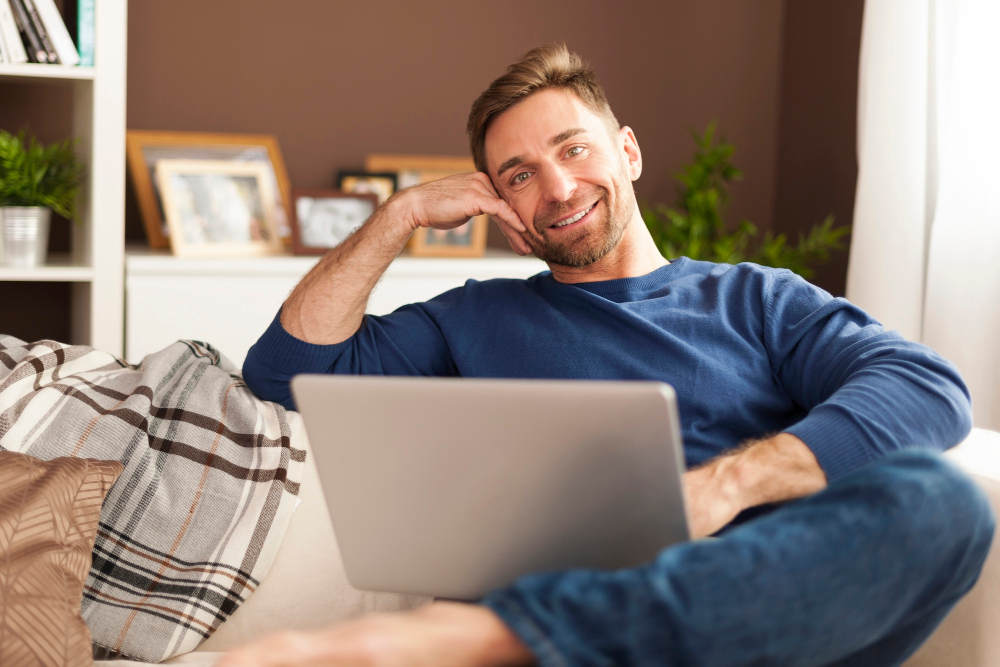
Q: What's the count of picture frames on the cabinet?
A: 6